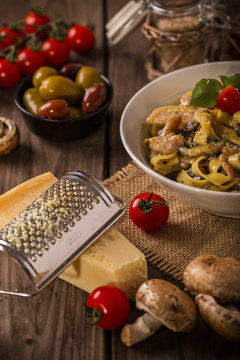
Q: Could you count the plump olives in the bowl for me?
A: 8